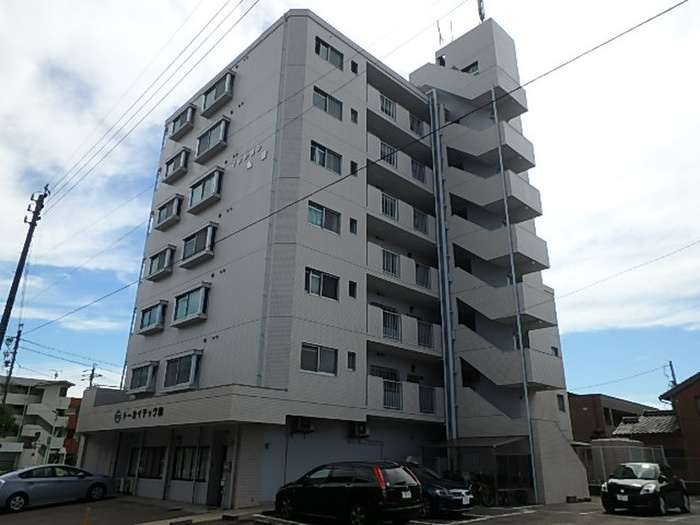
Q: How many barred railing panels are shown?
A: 12